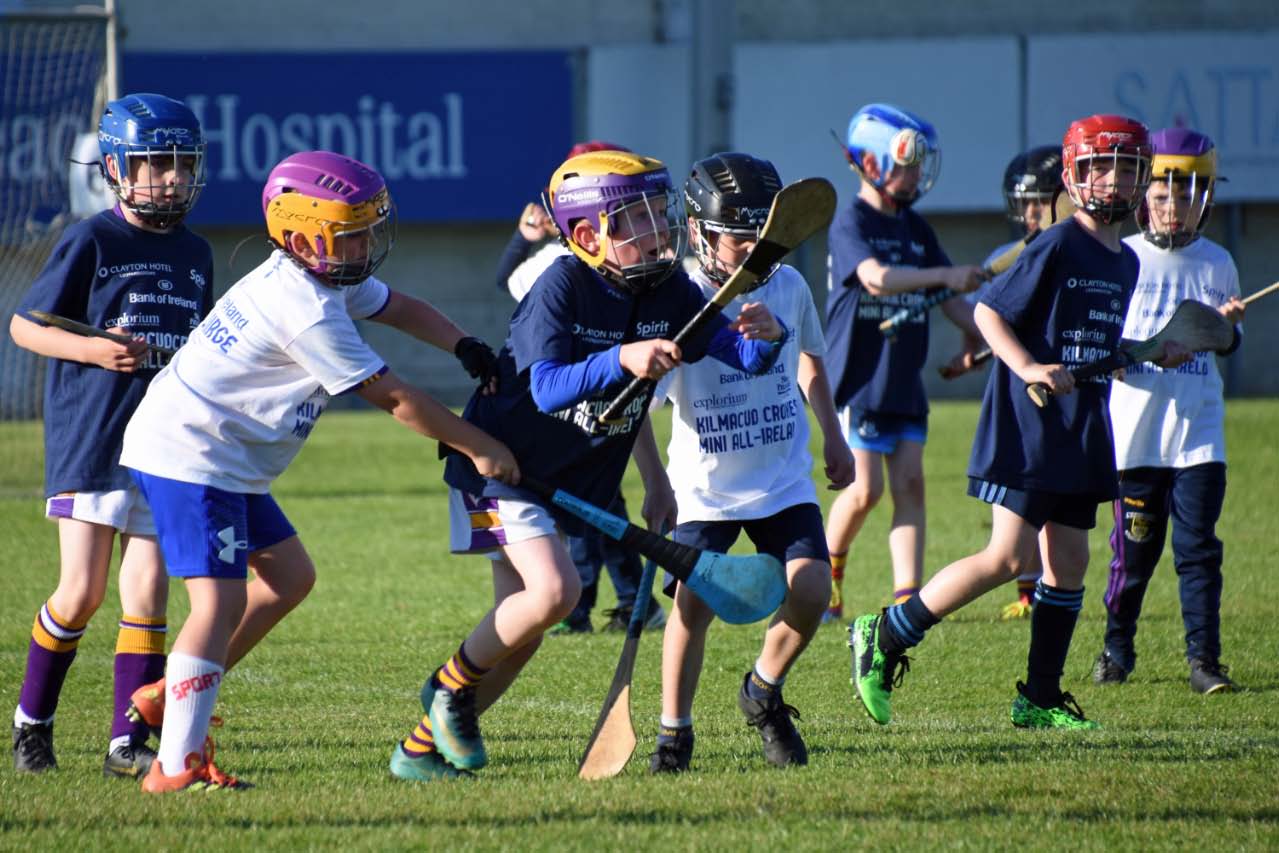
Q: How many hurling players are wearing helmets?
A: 9